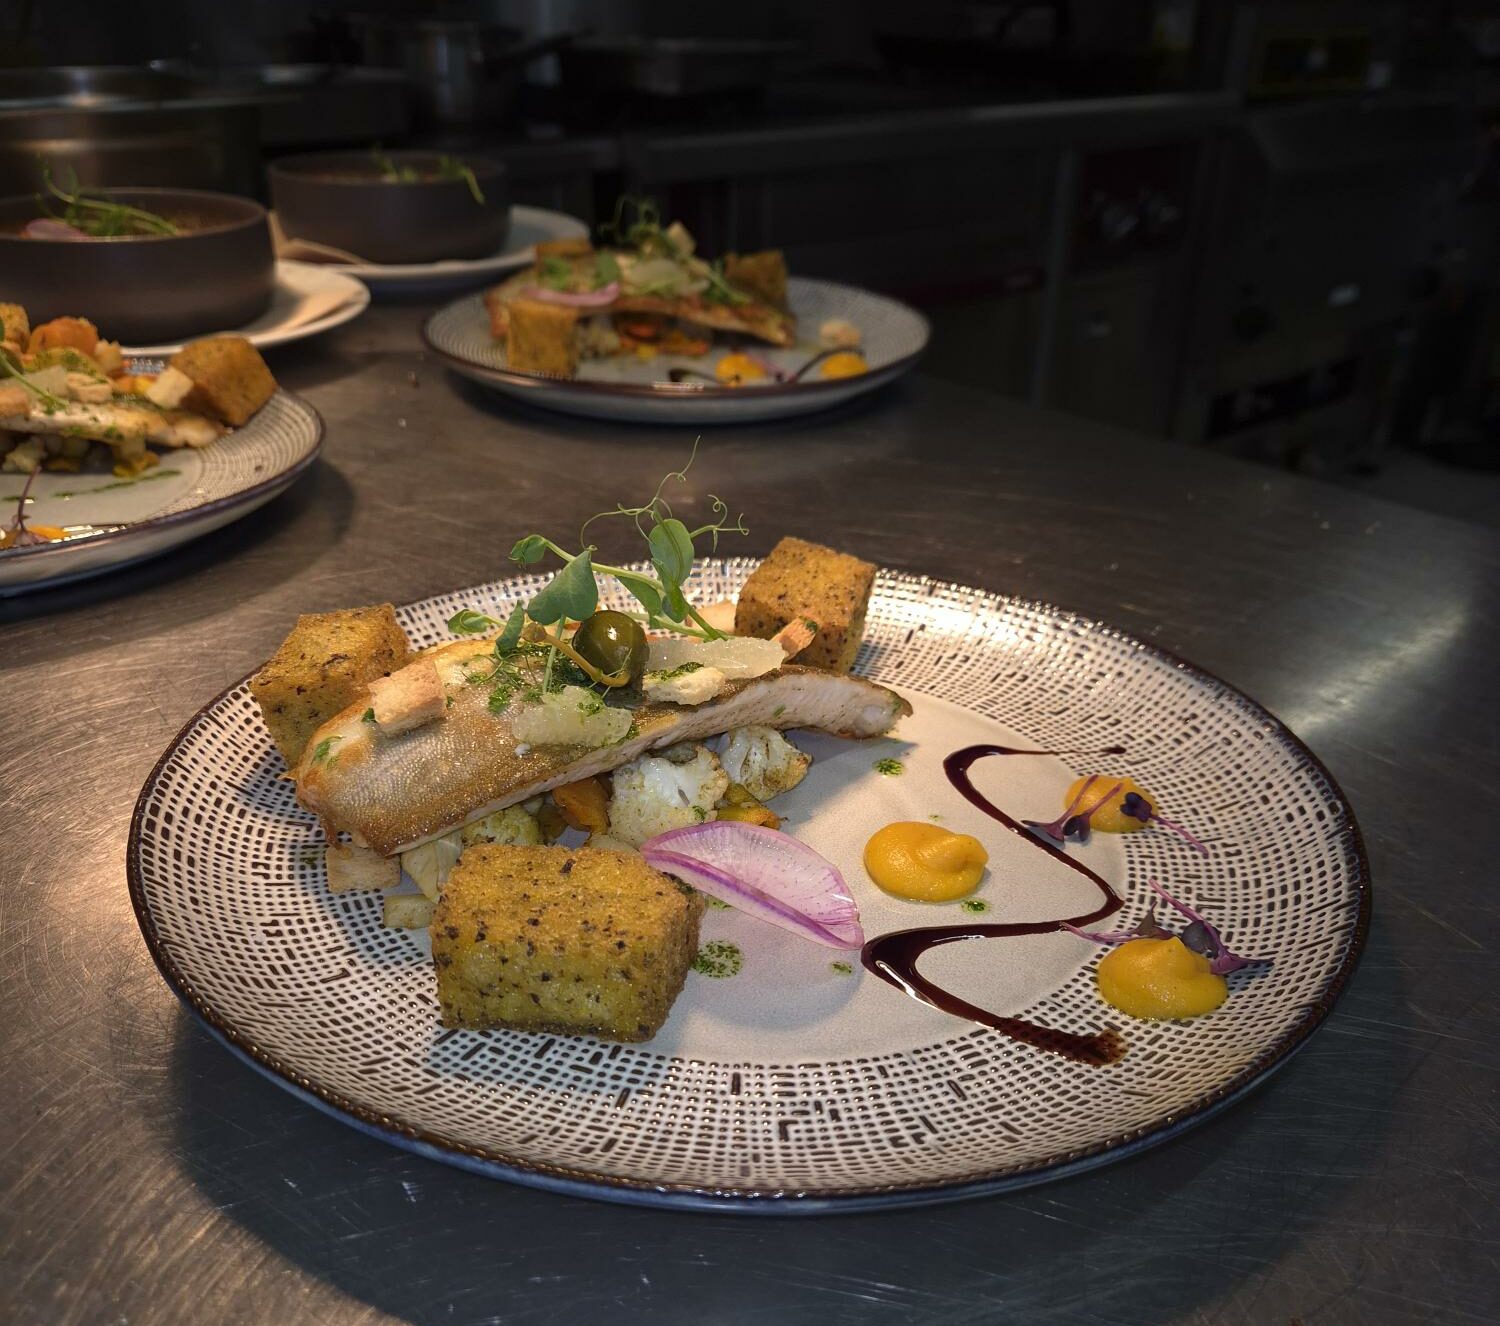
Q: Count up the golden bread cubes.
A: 8